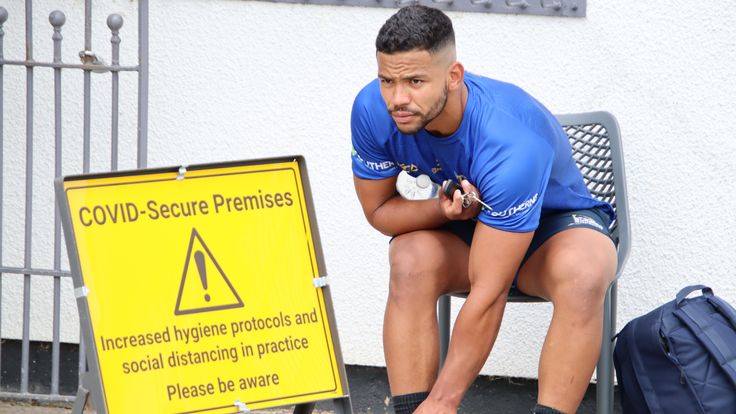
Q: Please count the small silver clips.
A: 4